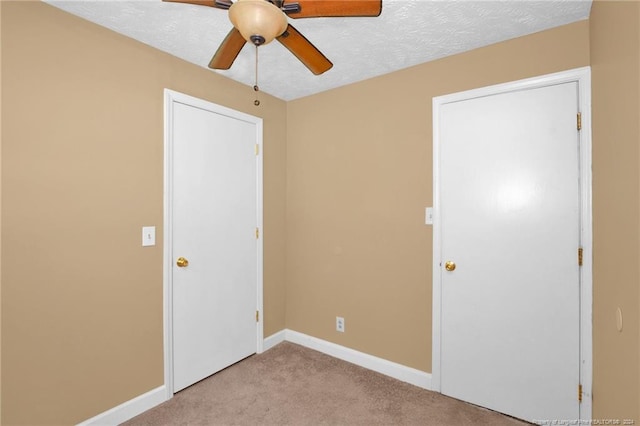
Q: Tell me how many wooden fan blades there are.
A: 4